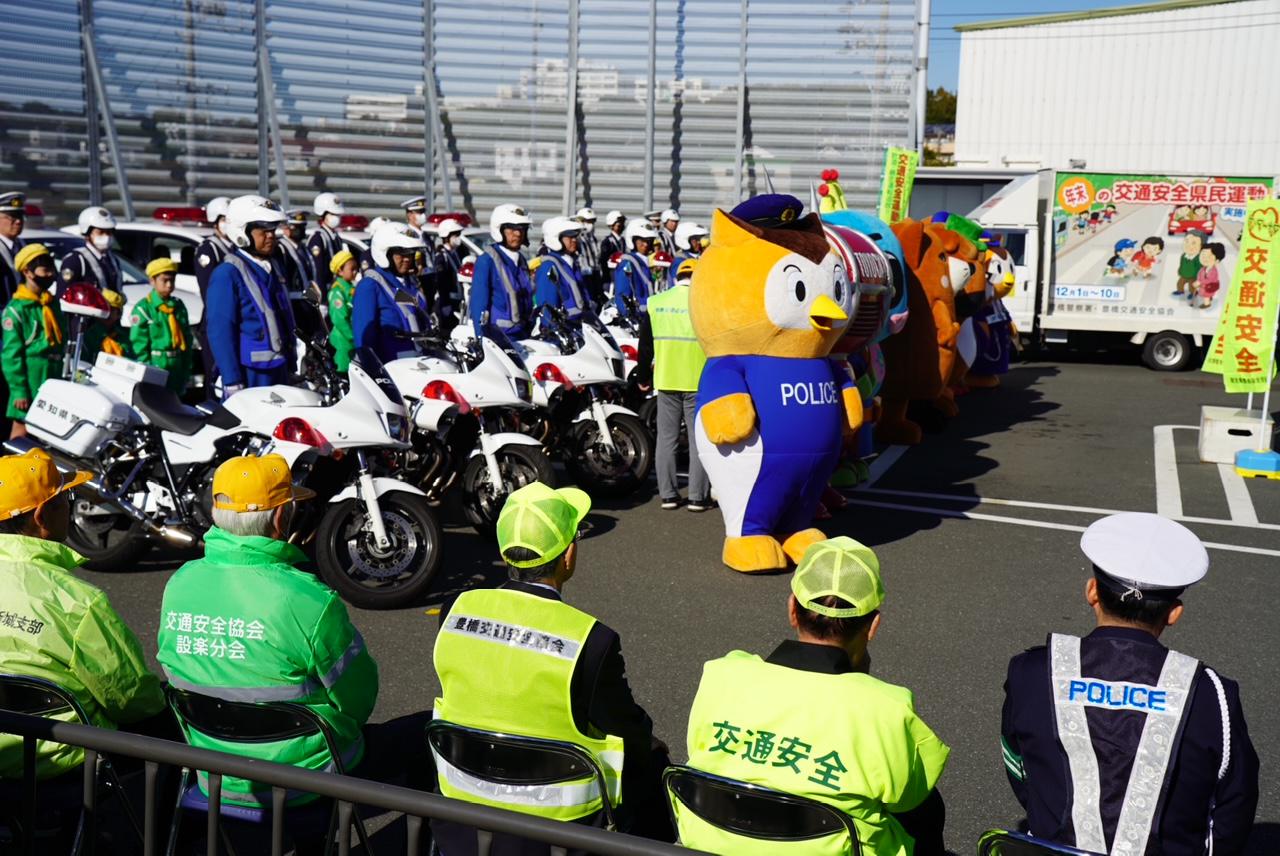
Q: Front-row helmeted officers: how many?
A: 6